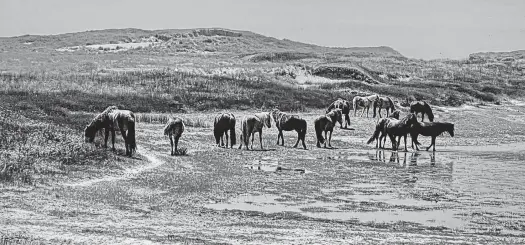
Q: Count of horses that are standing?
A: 13